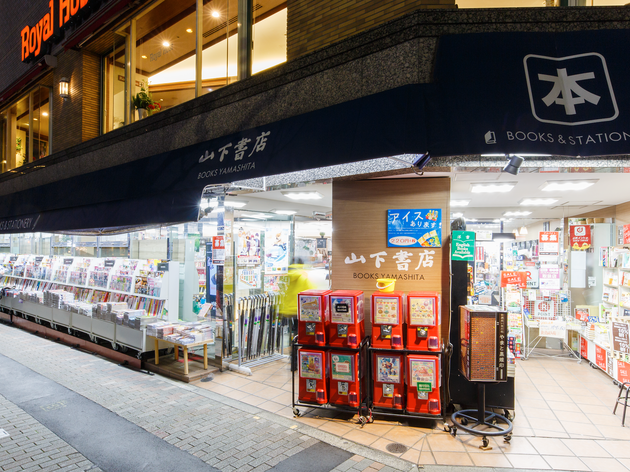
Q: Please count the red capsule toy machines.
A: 8